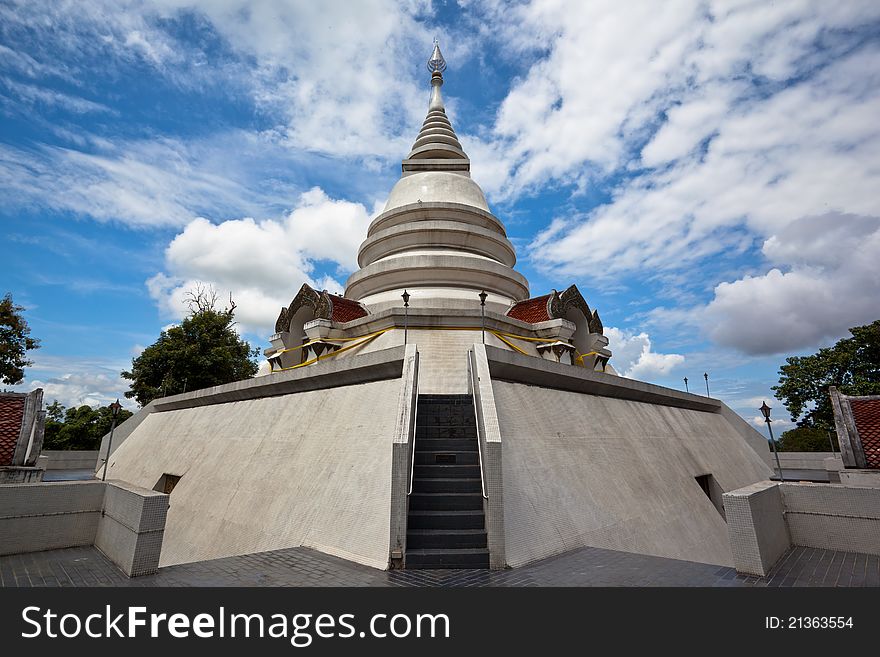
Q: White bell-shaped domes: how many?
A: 1